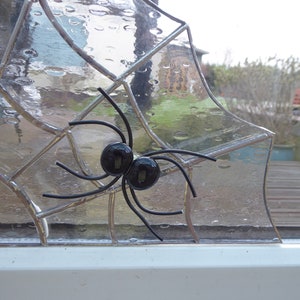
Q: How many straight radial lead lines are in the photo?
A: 3